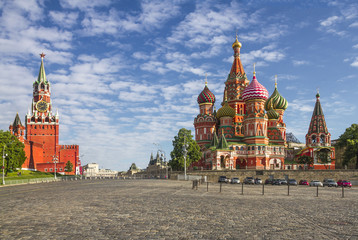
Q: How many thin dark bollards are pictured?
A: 7